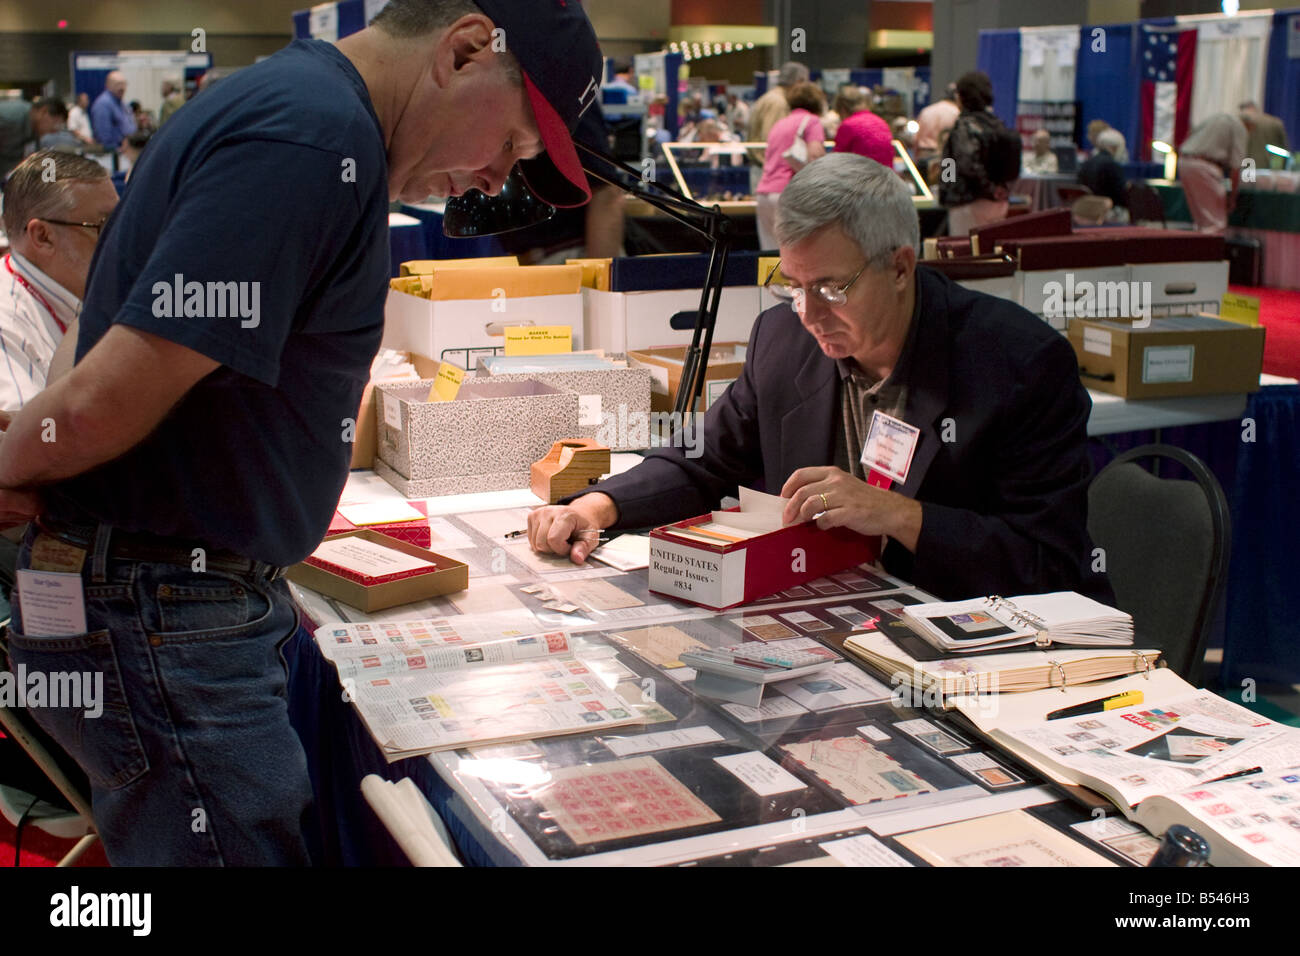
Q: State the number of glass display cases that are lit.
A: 1